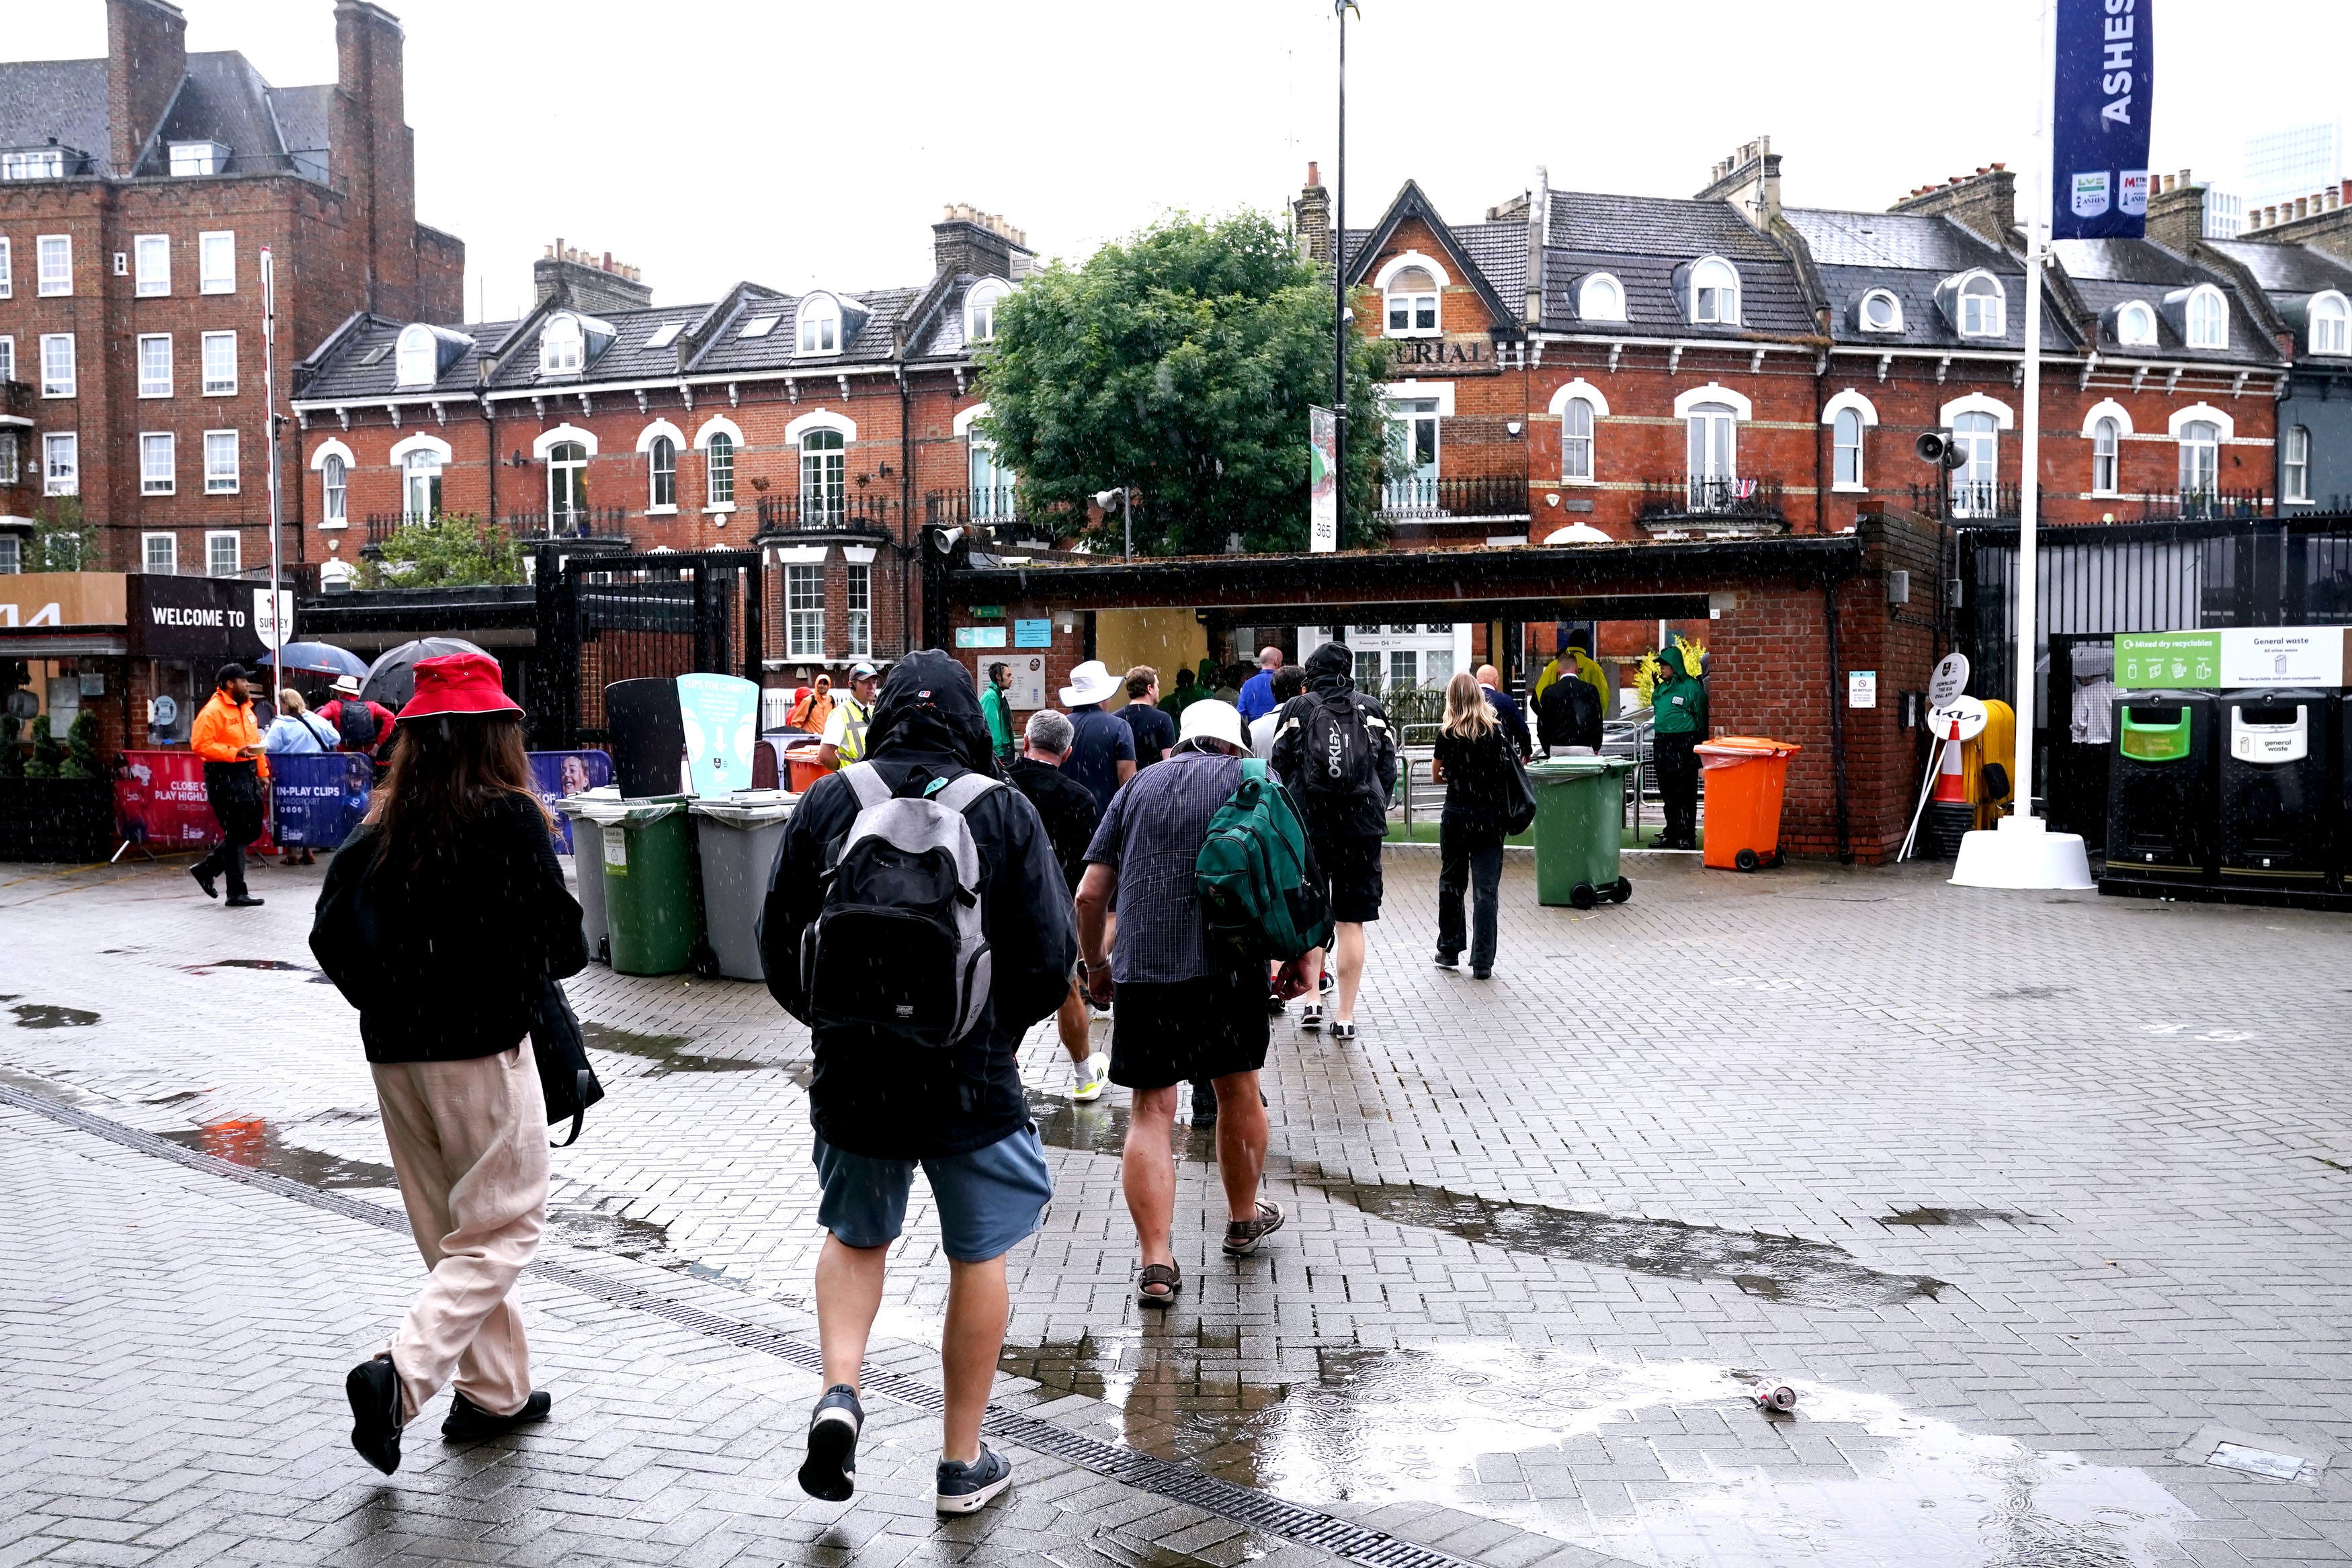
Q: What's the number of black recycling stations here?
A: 2